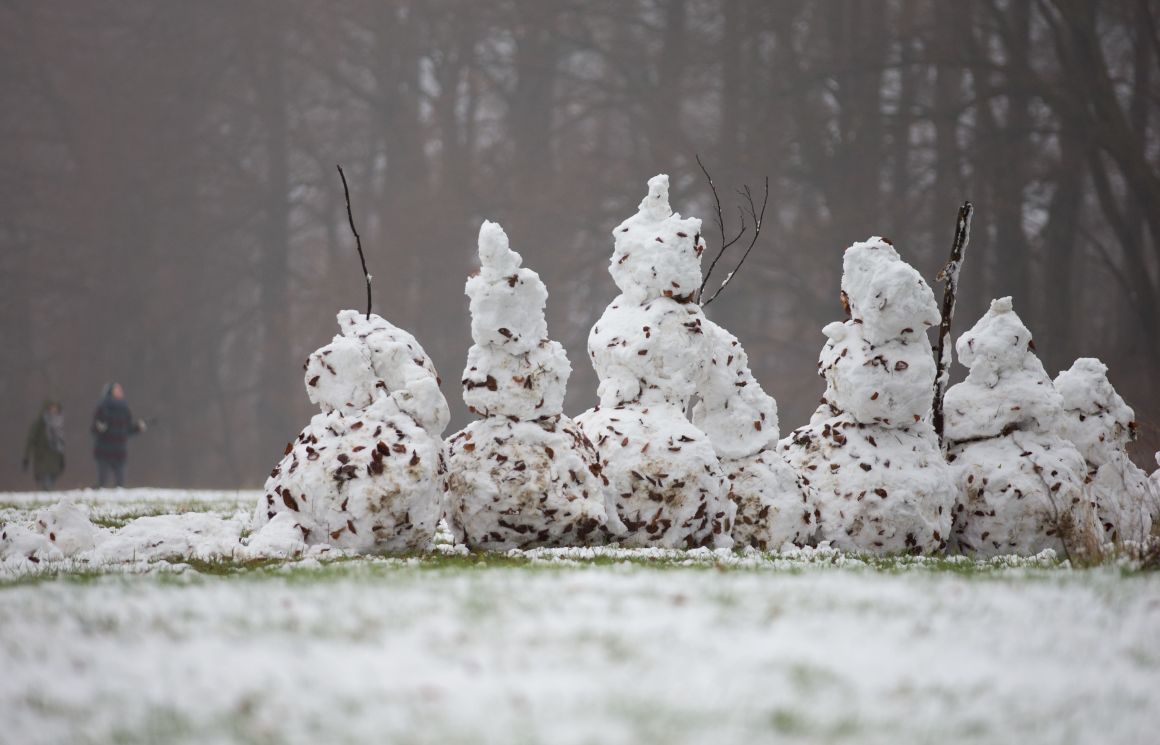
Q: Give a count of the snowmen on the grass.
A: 7